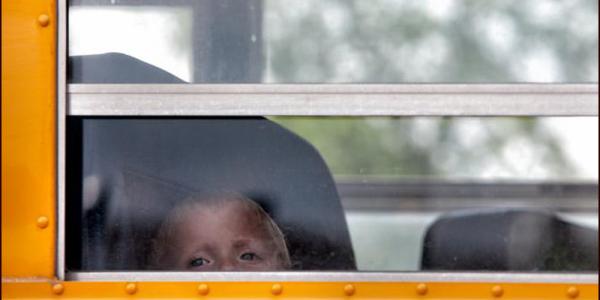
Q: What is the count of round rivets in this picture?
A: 10